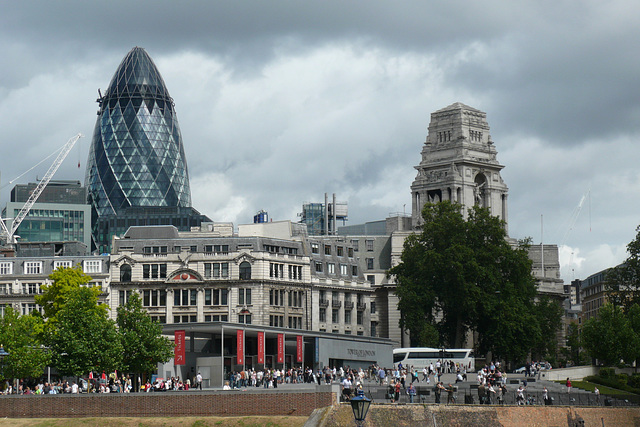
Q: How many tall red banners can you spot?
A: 5